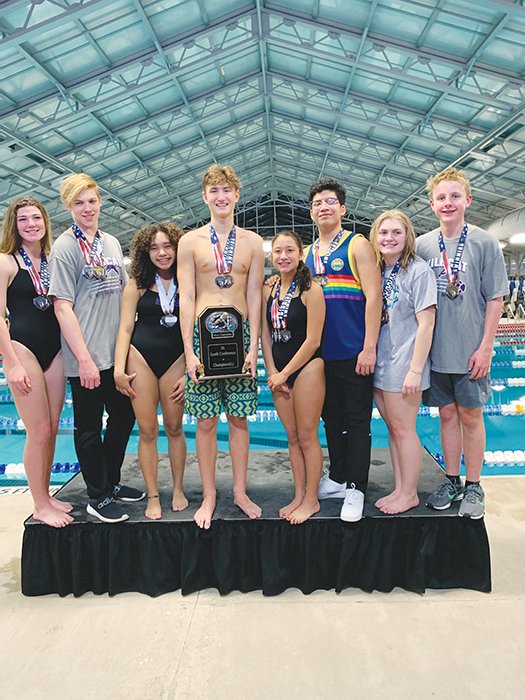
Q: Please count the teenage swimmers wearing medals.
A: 8